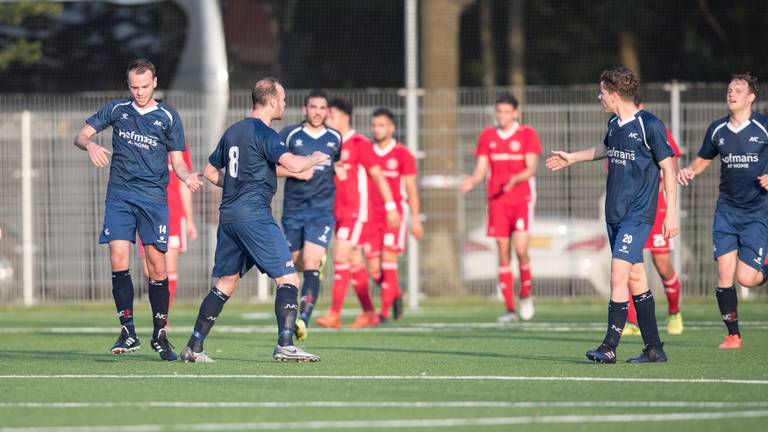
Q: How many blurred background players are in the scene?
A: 5